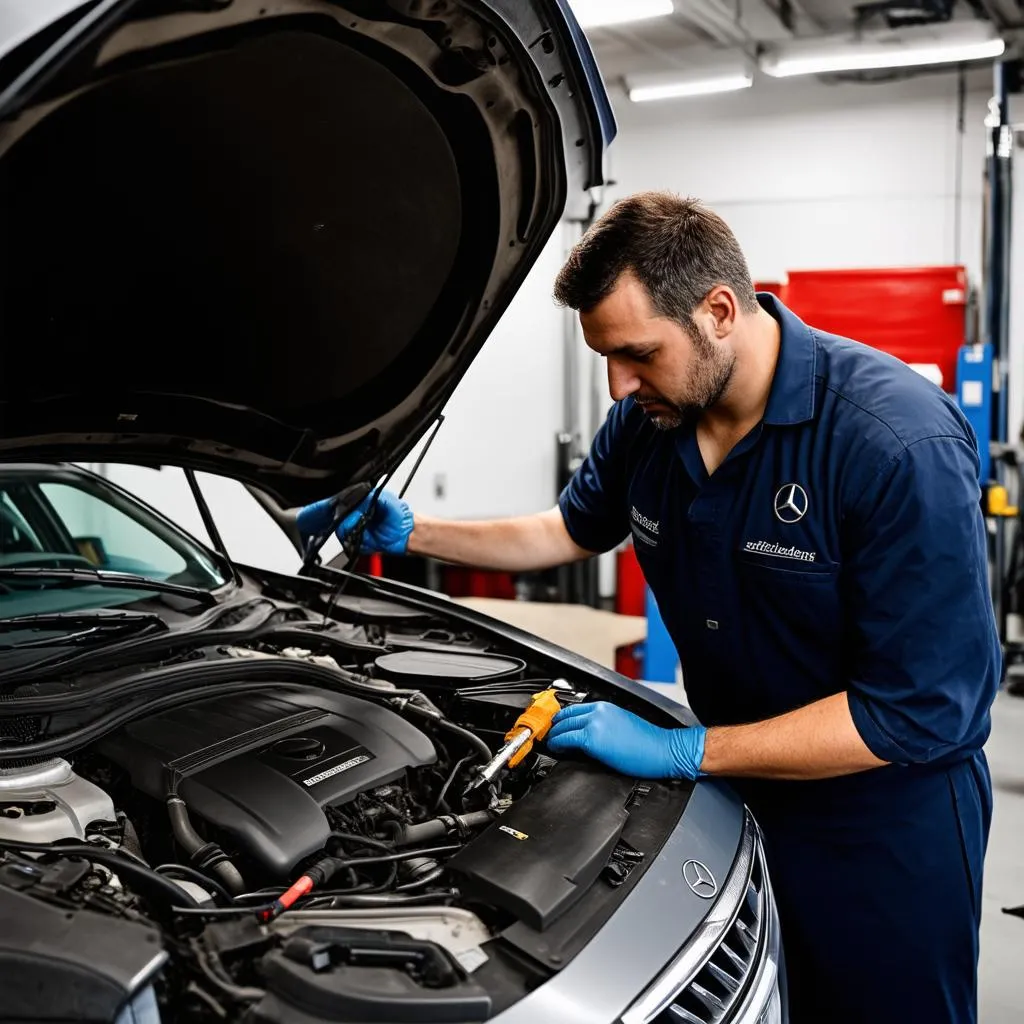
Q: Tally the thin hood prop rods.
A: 2